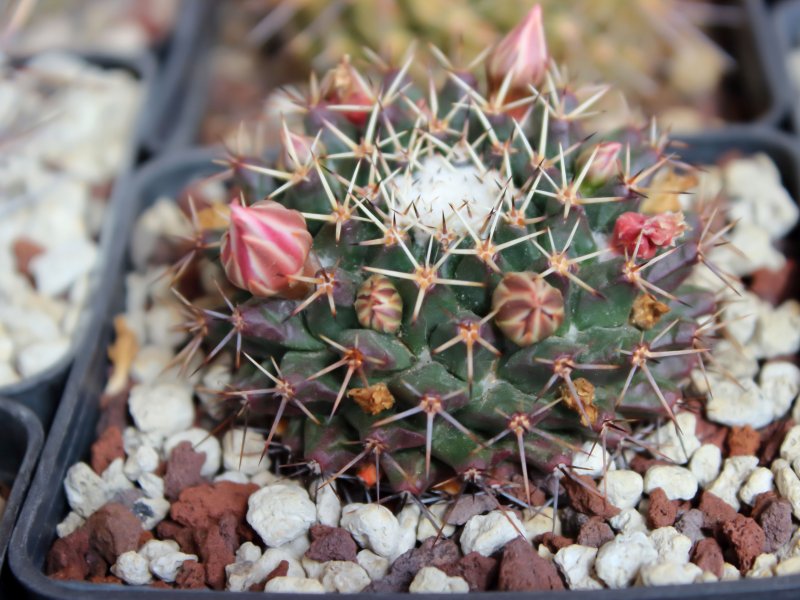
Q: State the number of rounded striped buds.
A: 3